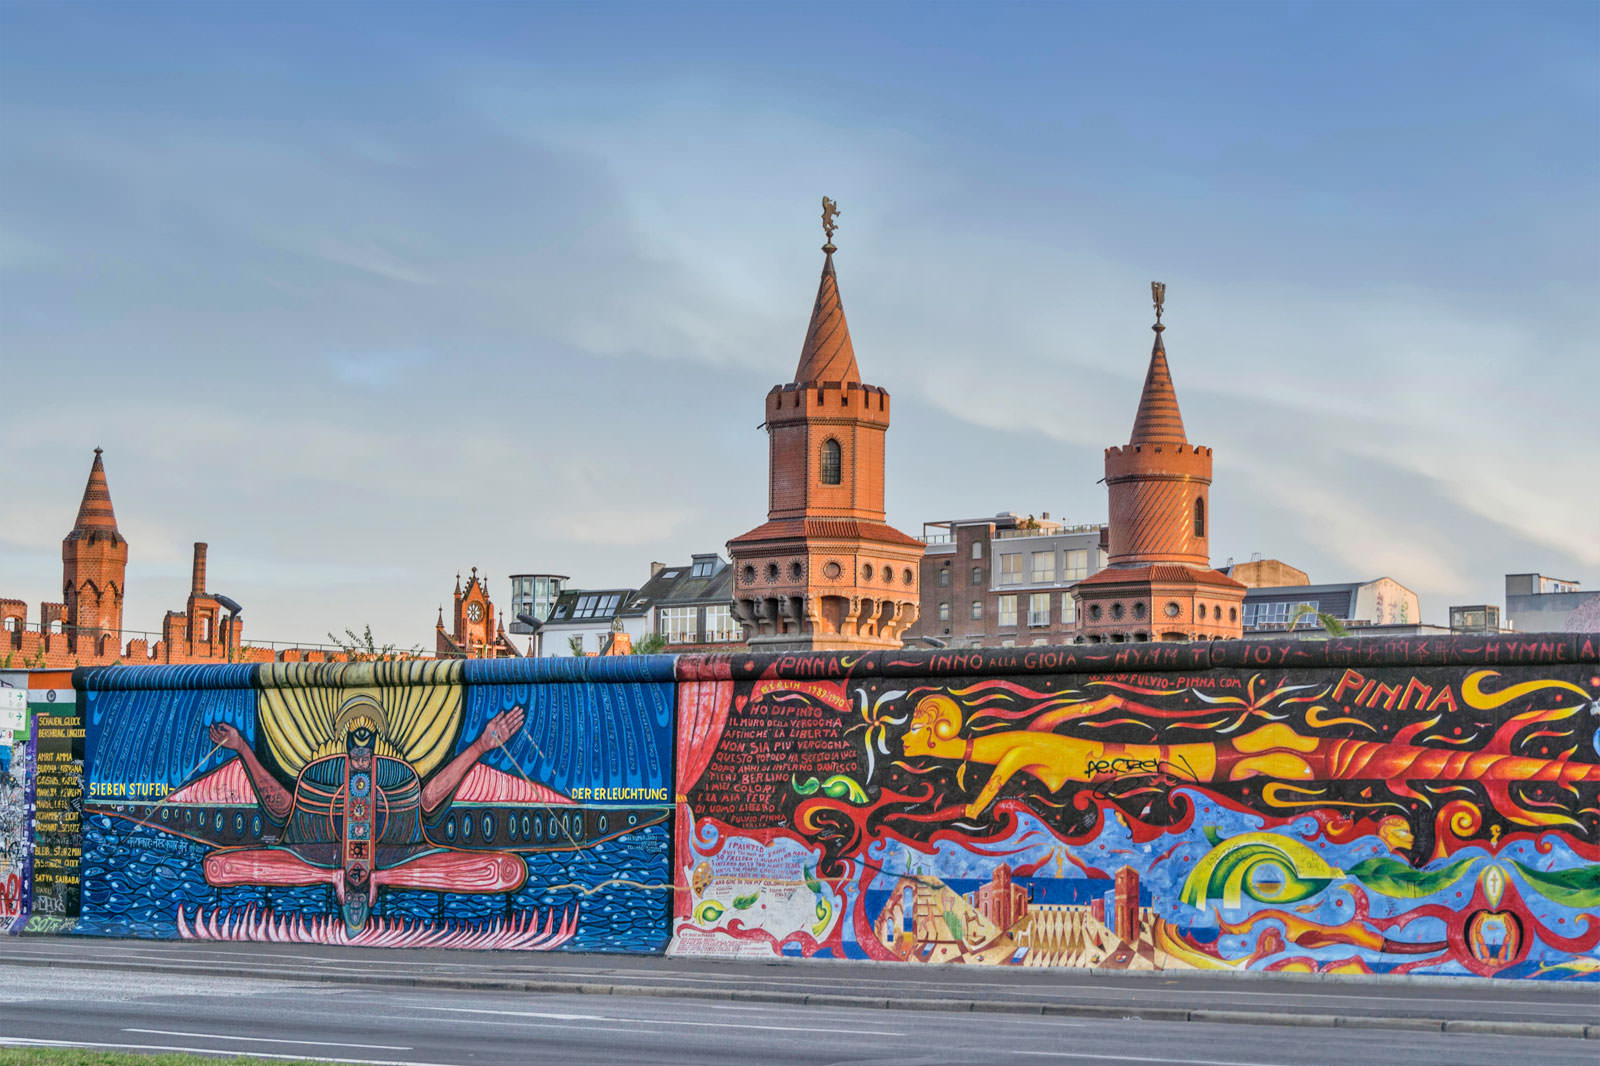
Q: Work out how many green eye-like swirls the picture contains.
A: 4